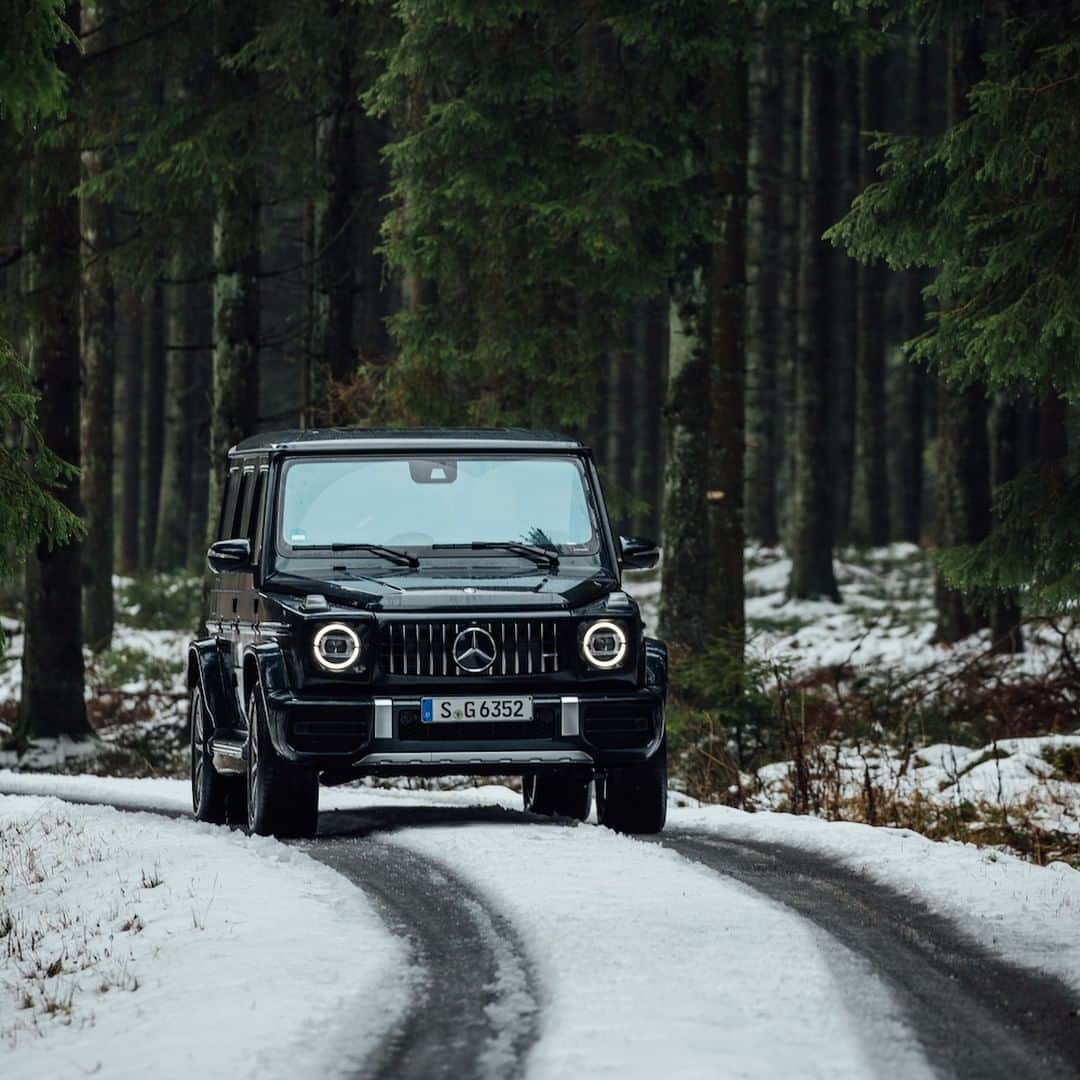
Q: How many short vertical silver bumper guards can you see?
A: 2